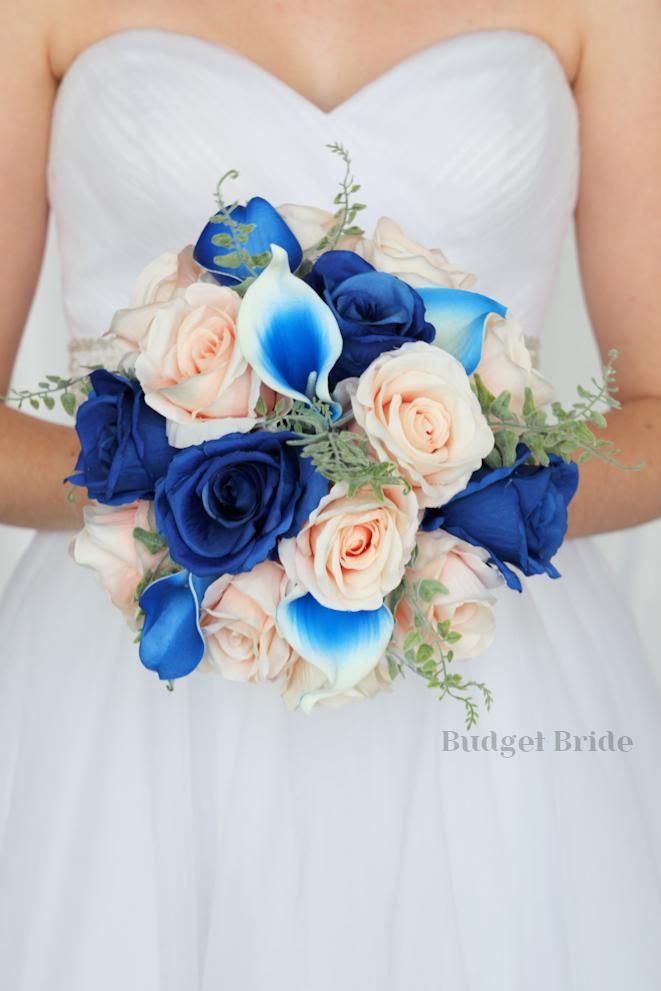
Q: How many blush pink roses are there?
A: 11